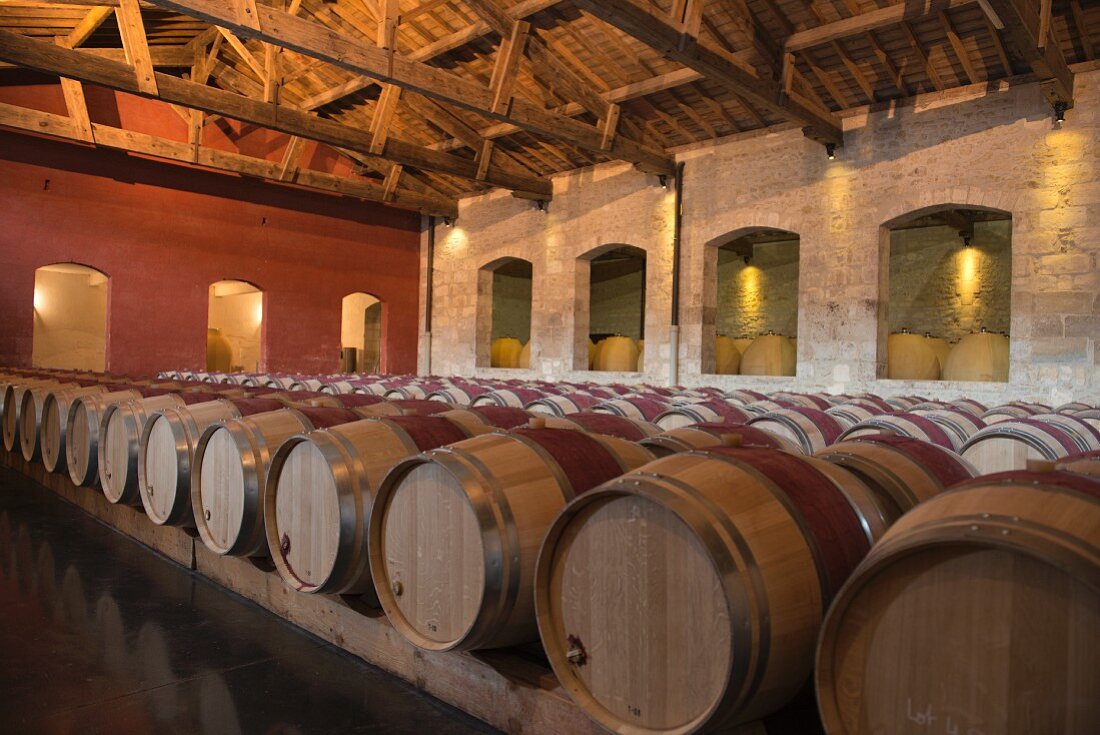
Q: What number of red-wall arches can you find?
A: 3